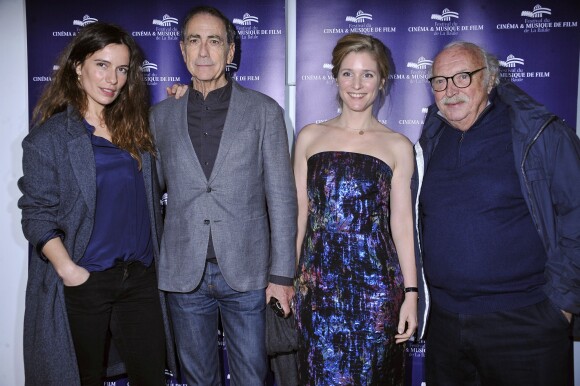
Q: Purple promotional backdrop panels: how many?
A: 2